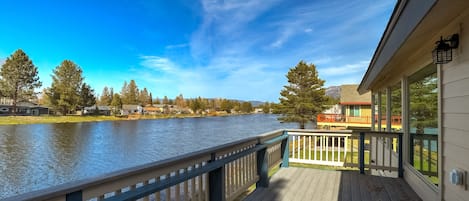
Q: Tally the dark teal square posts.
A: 6